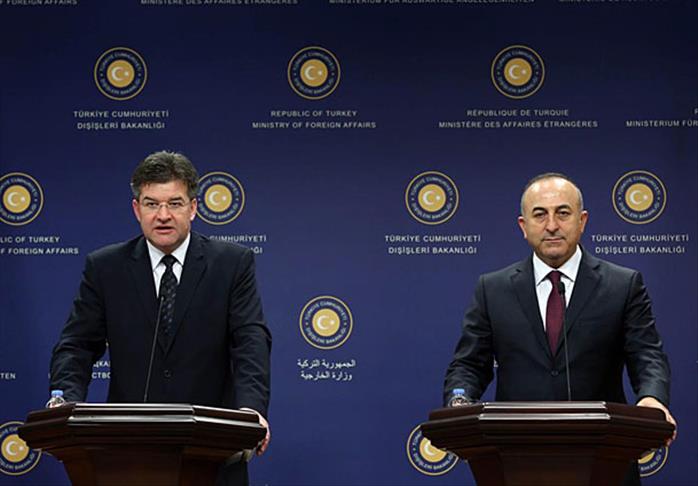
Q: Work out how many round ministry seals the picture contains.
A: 11